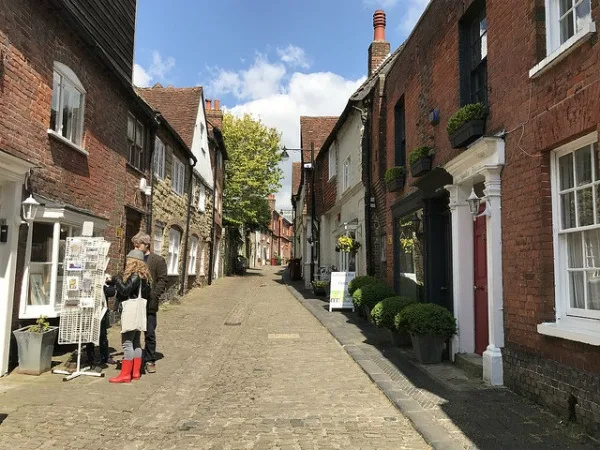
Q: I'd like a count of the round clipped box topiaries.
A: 4